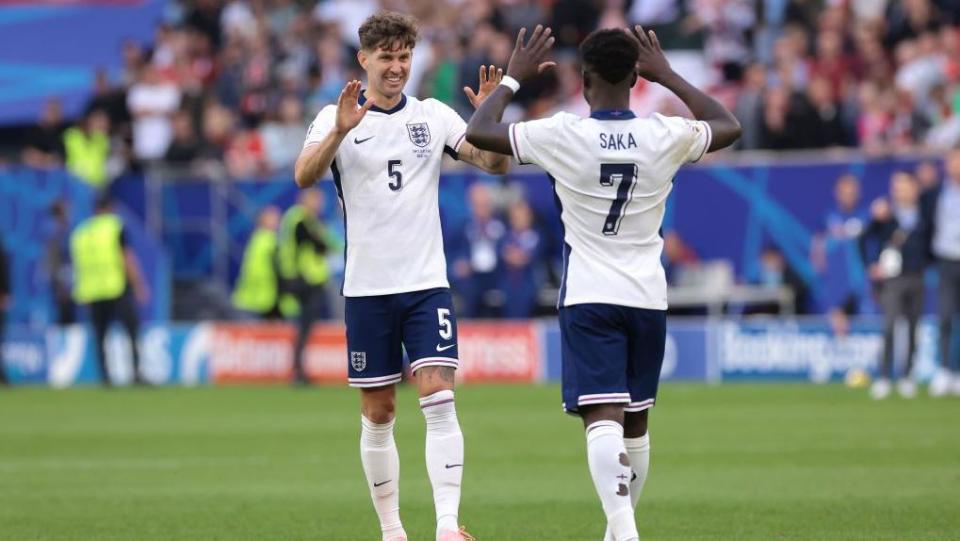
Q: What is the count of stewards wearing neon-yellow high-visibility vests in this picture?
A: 4